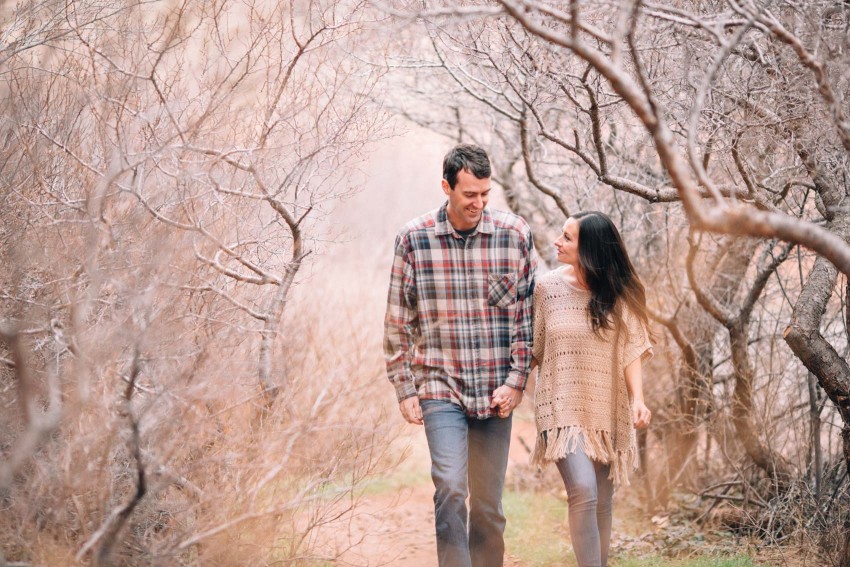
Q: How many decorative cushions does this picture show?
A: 0